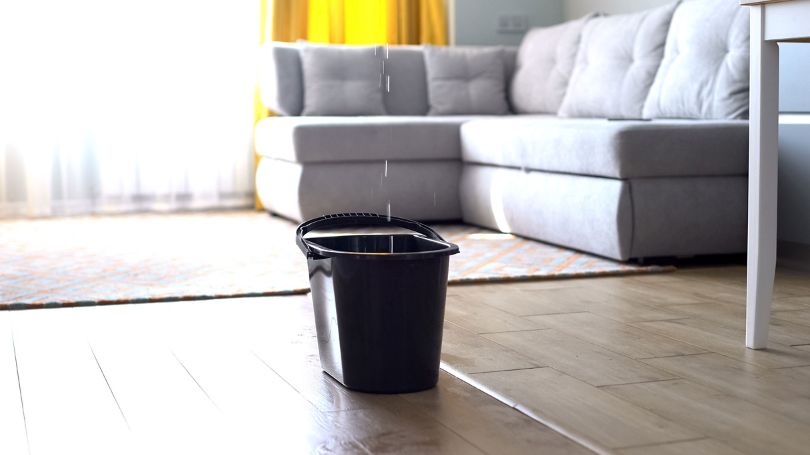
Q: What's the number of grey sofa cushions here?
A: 5